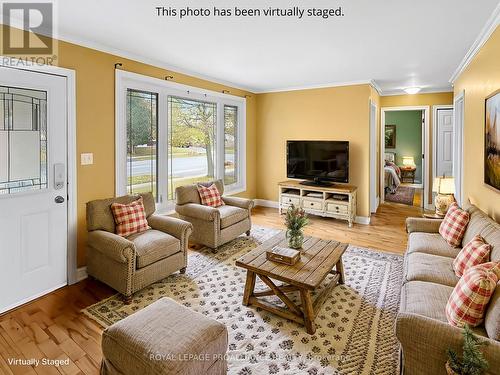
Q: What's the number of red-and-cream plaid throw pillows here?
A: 5